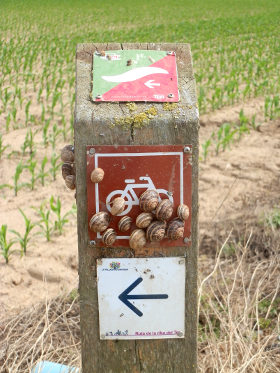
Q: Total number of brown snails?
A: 15